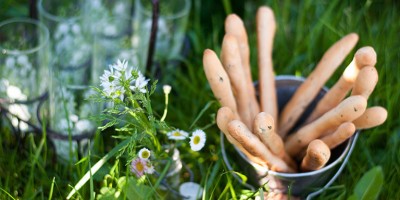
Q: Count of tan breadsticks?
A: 14